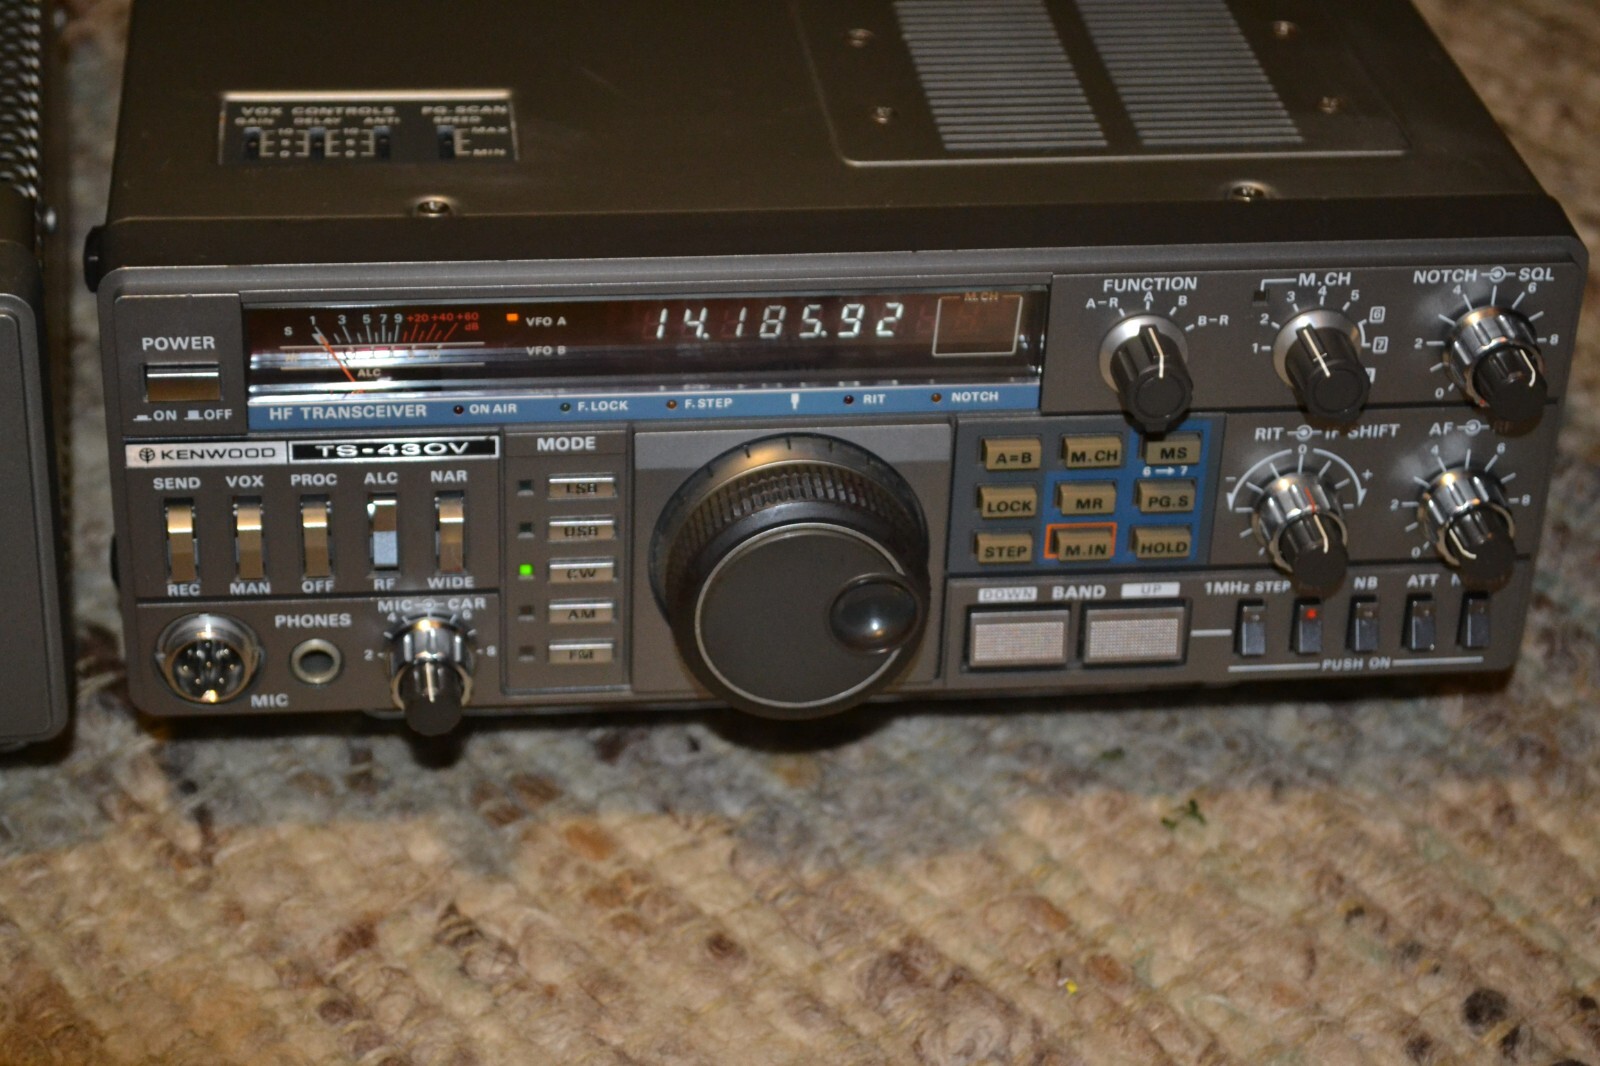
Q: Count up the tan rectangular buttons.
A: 9